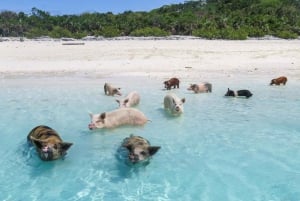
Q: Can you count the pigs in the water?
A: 10